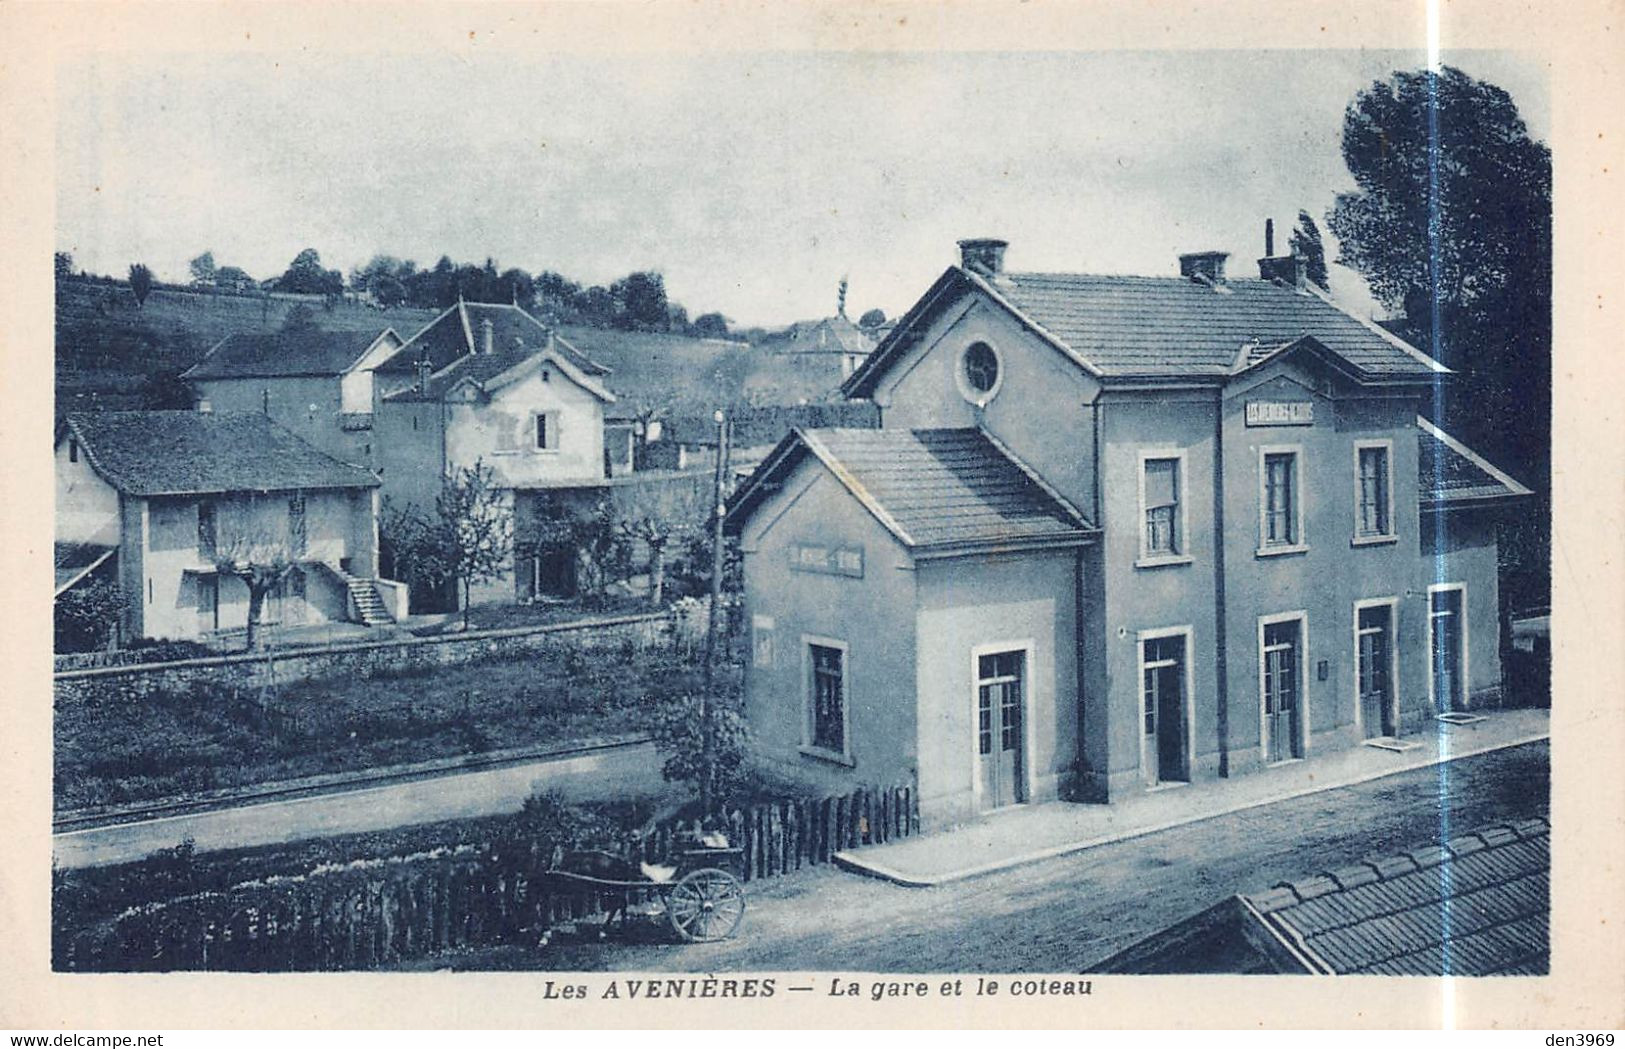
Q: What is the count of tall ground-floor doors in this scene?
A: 5